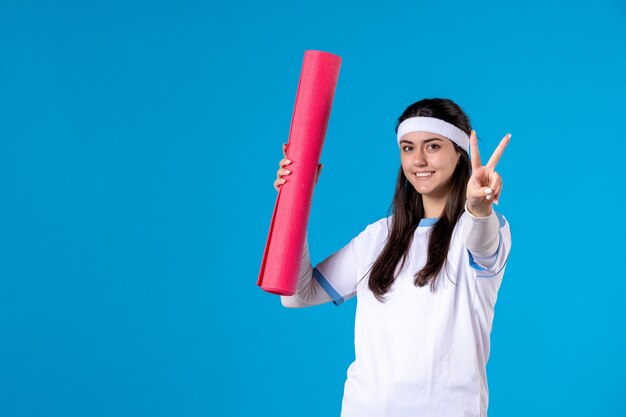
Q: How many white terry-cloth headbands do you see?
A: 1